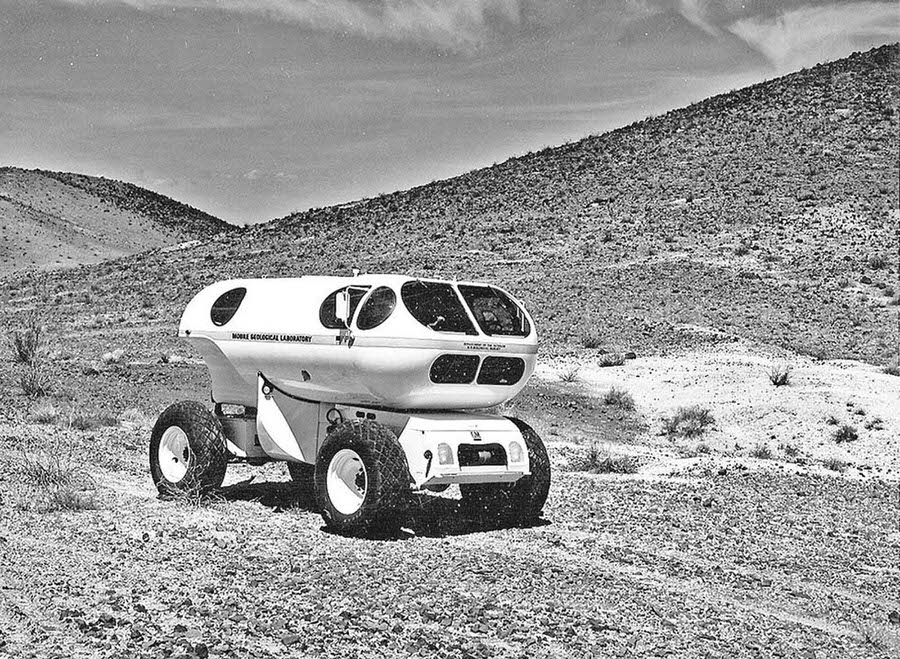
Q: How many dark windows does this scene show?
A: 7